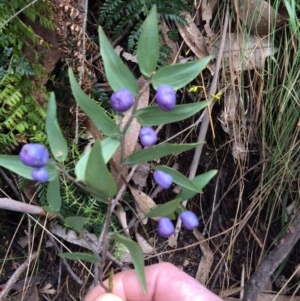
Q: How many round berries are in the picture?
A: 8